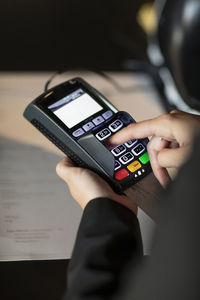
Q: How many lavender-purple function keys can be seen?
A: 4